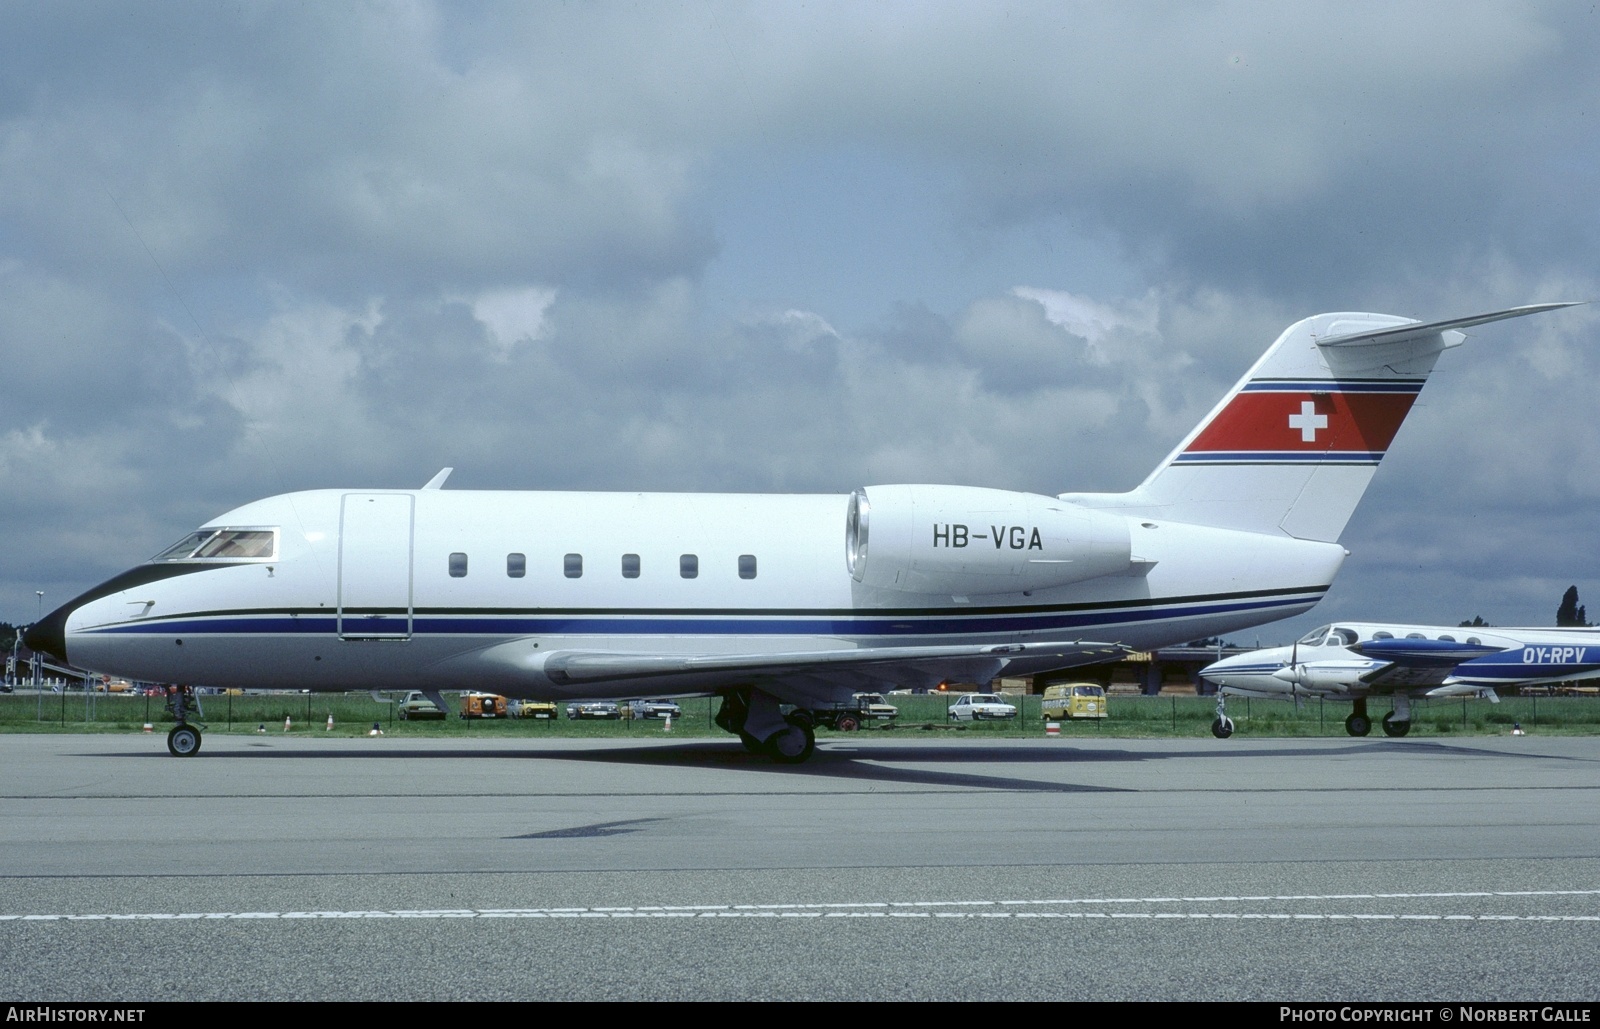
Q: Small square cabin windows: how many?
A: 6